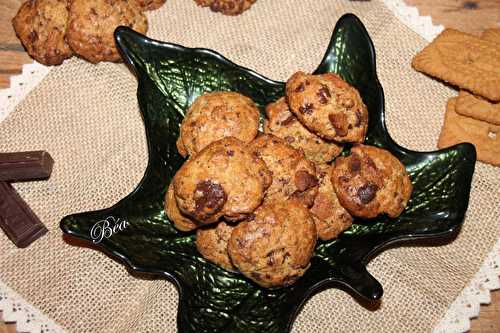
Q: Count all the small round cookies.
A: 14